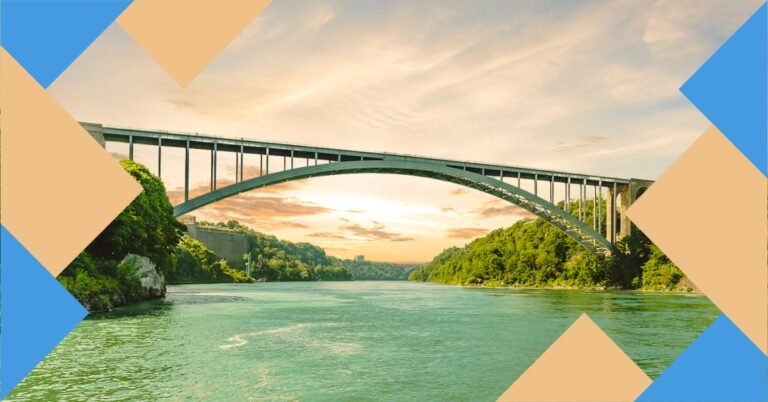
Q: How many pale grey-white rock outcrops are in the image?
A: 1